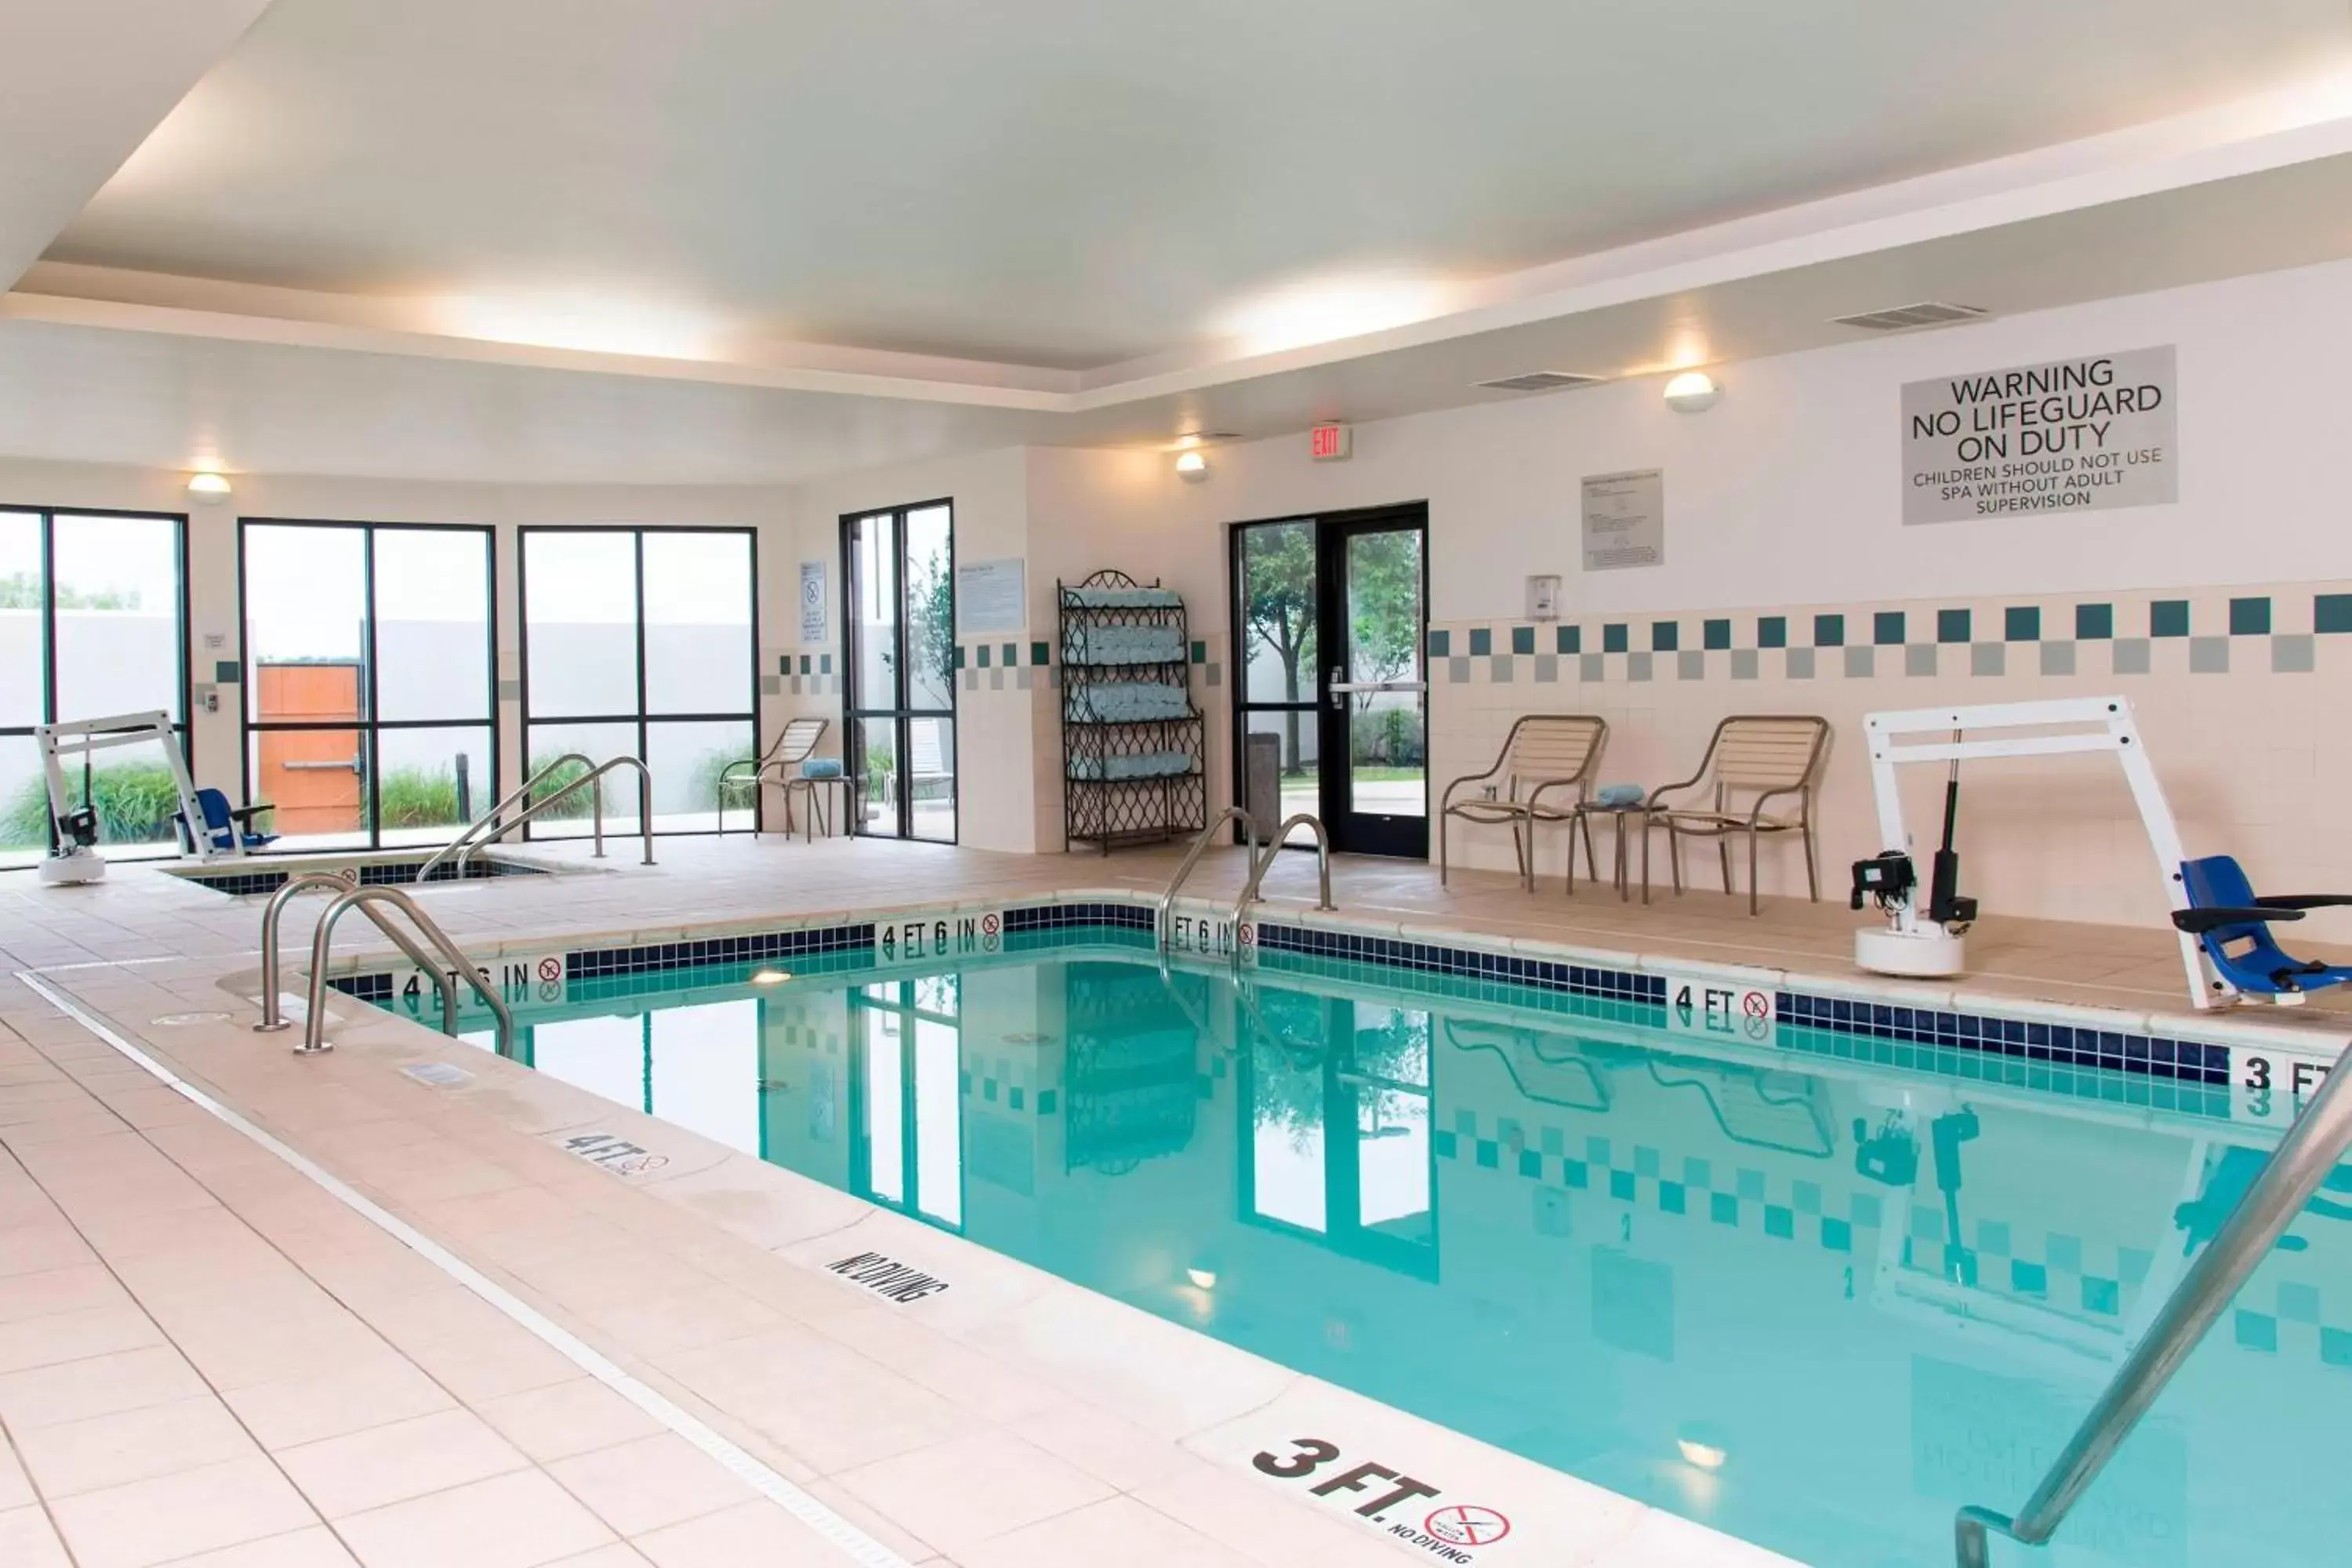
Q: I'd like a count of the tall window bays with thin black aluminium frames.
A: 4